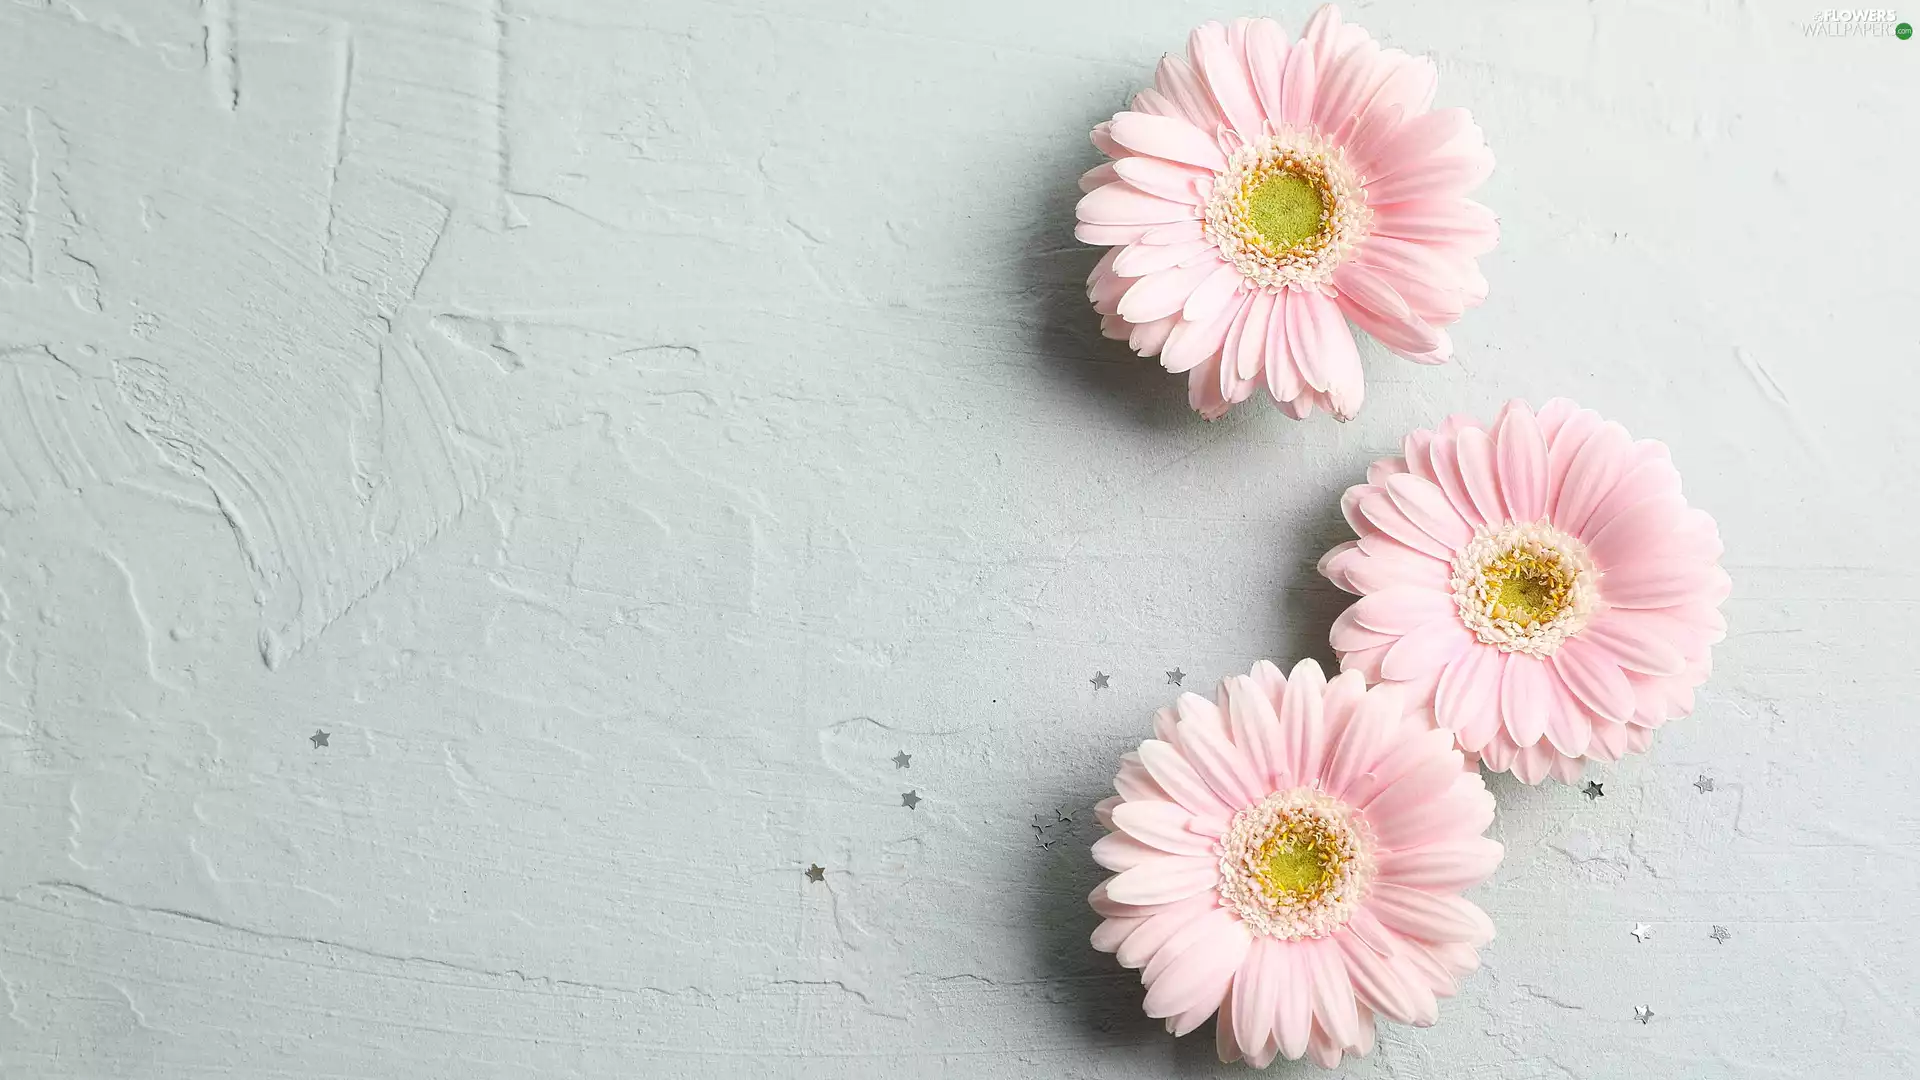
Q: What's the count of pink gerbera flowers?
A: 3